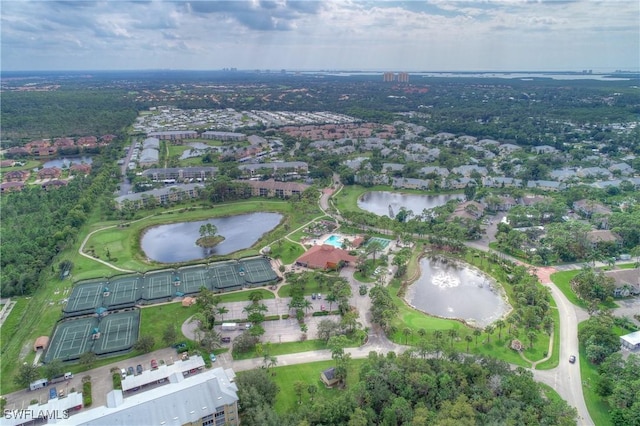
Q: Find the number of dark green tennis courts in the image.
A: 8